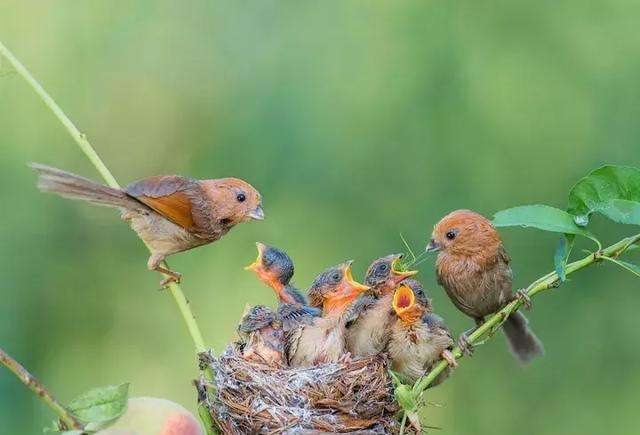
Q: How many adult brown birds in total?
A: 2